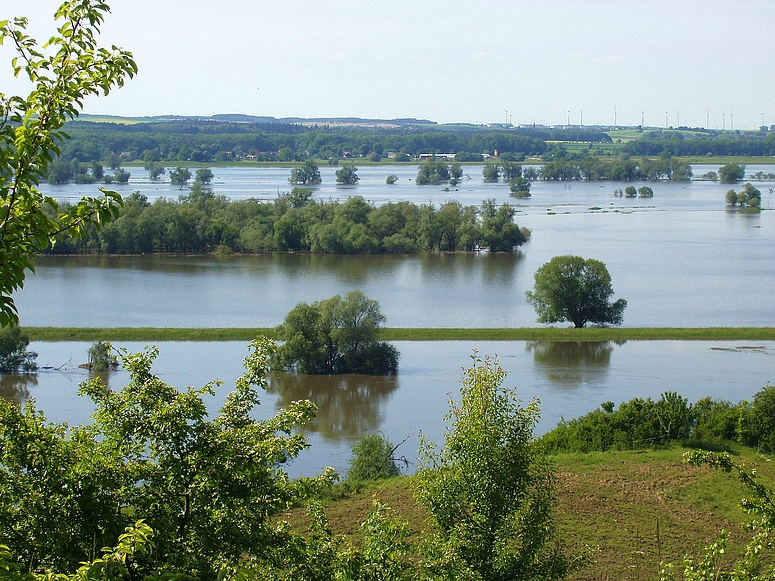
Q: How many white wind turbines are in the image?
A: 12